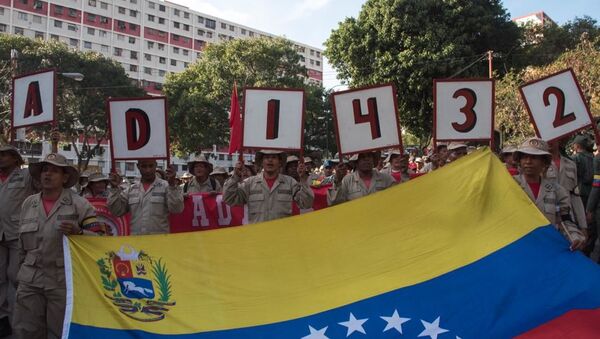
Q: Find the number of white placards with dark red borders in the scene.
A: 6